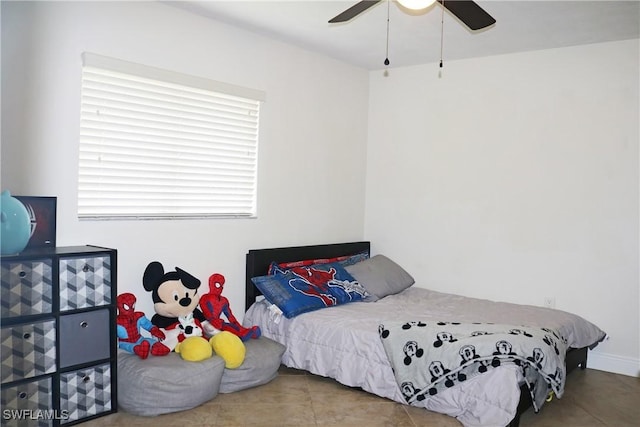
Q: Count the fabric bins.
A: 6